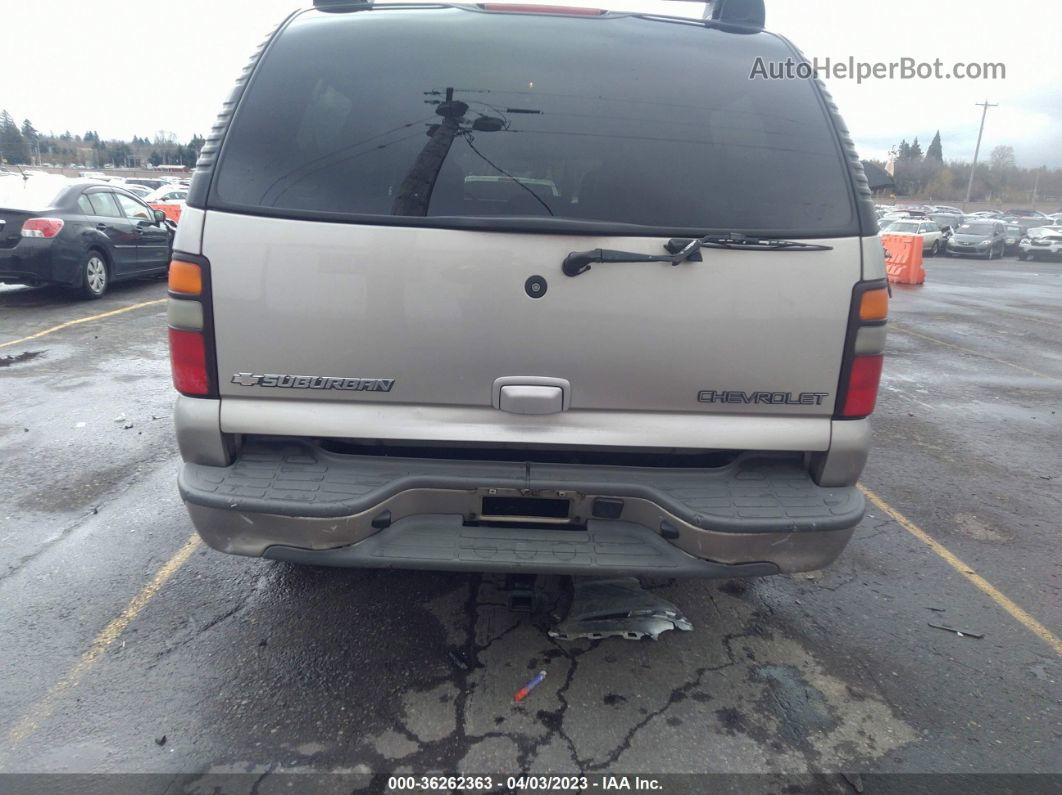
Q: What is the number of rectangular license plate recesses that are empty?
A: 1